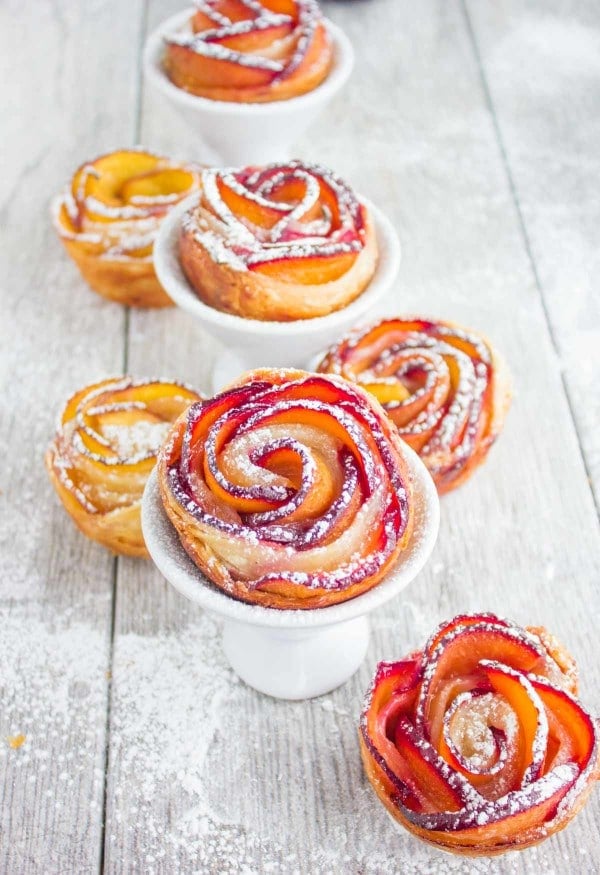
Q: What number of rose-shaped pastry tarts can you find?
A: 7